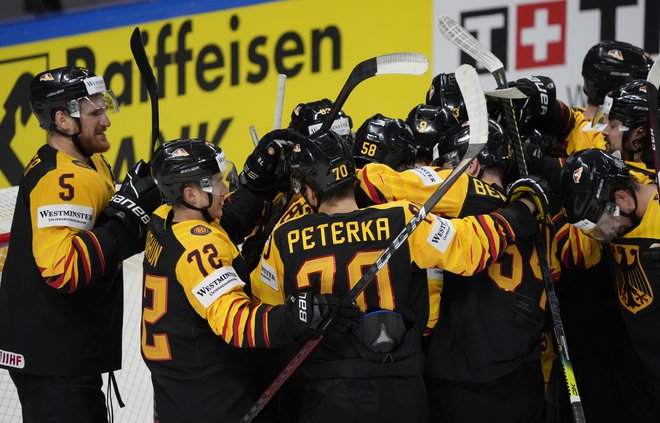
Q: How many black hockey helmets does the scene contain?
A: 11